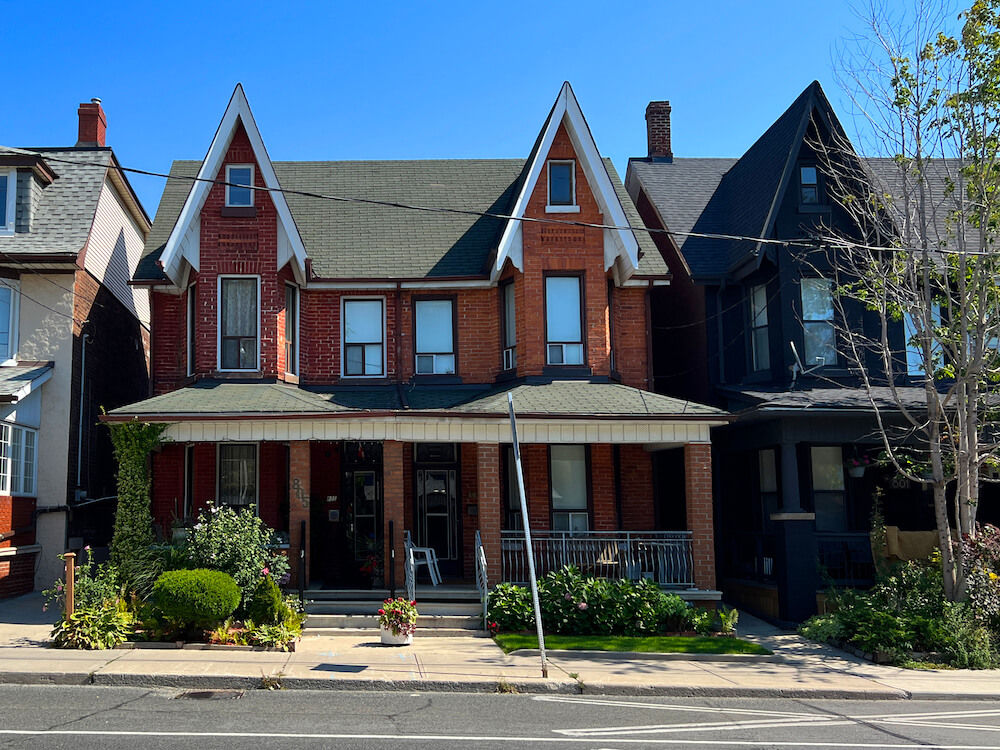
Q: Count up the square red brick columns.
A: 4